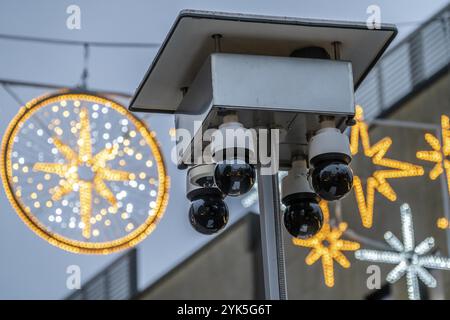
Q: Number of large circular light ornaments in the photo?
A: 1